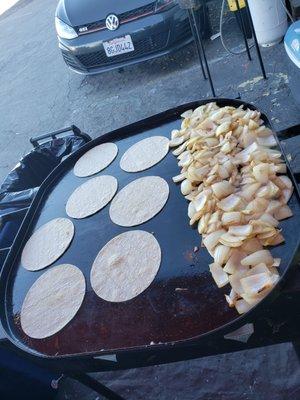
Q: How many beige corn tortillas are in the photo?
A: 7